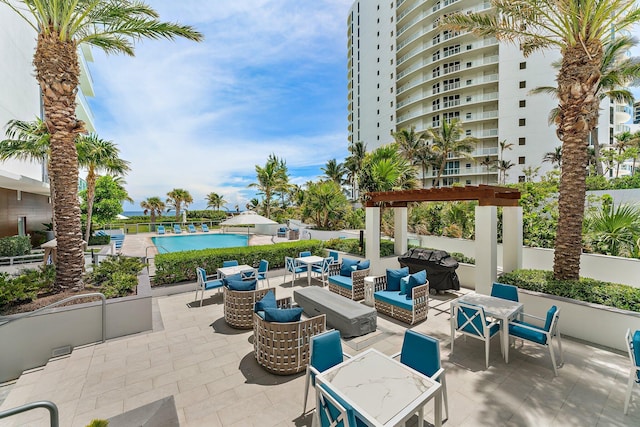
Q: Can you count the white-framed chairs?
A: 15